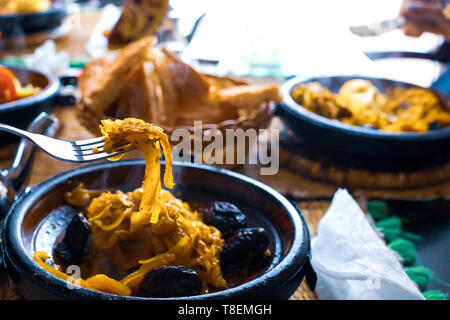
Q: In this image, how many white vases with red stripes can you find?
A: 0